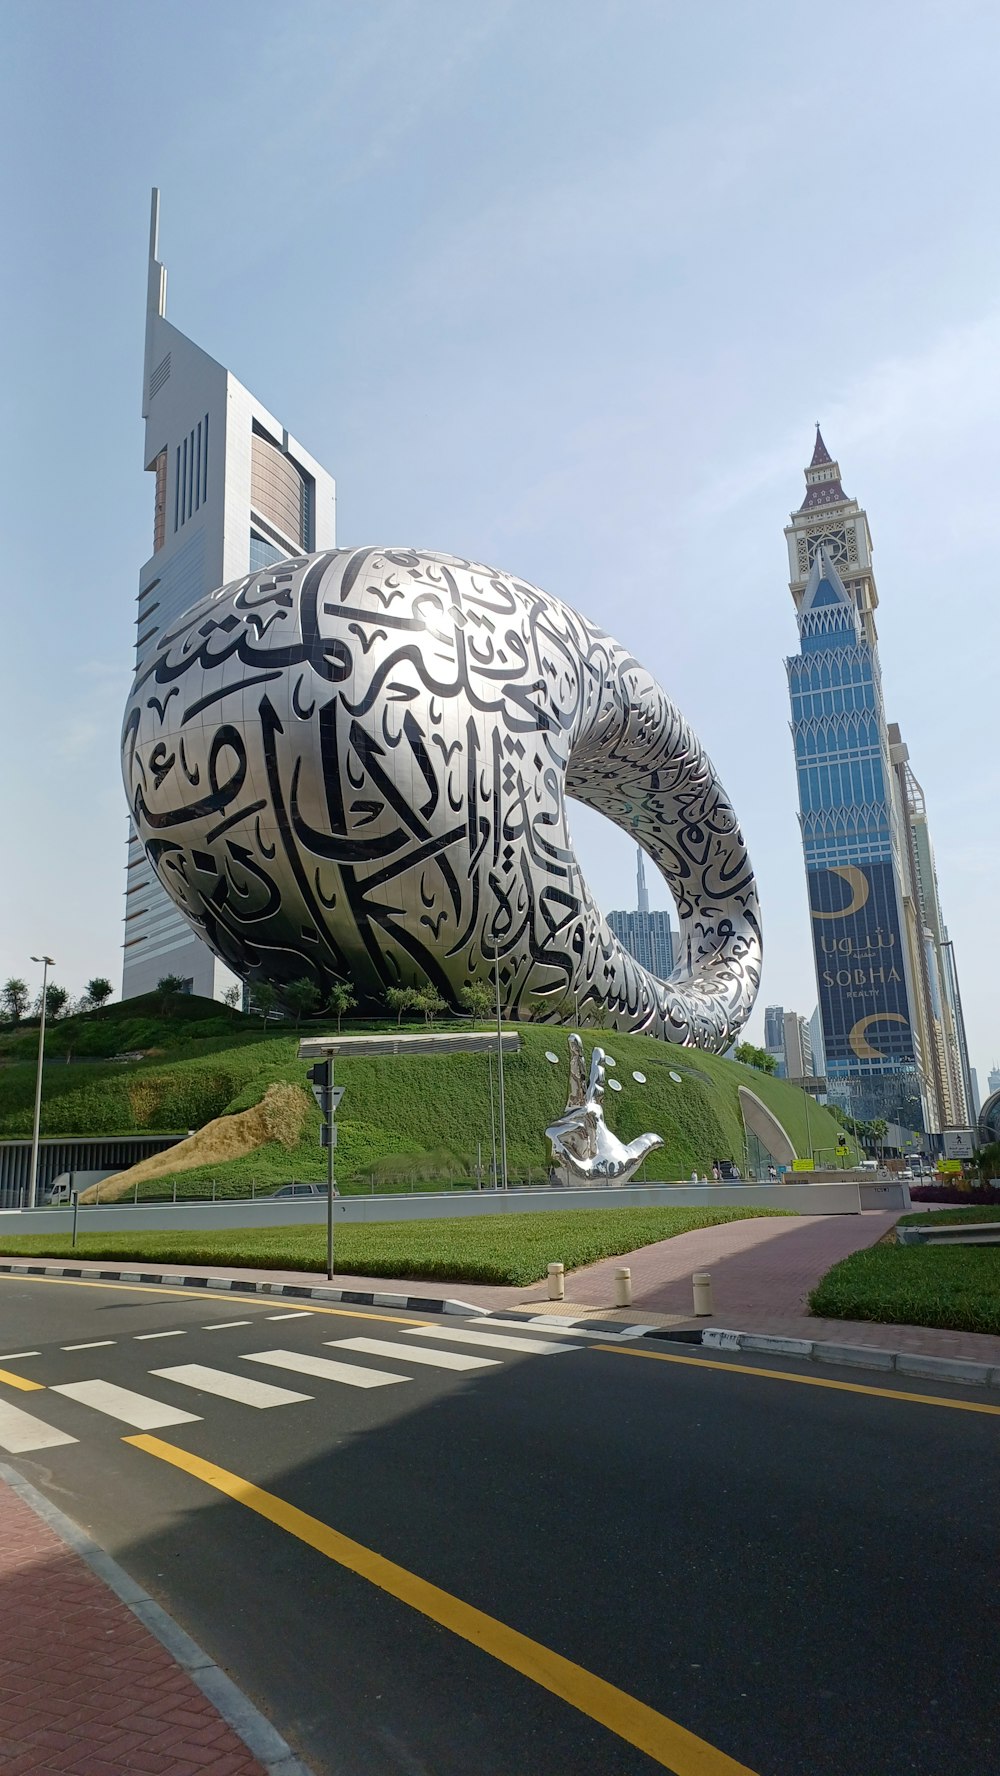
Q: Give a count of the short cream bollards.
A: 3